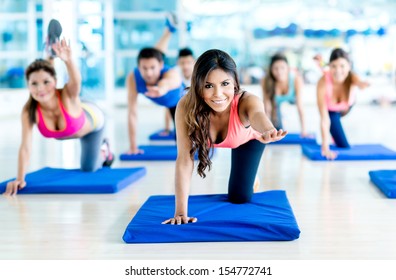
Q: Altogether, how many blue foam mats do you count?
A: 7